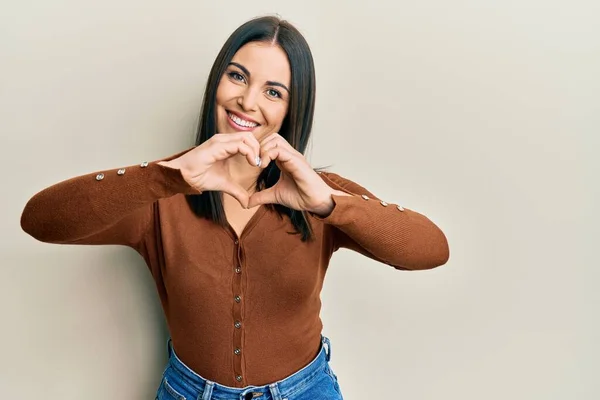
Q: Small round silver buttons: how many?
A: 12